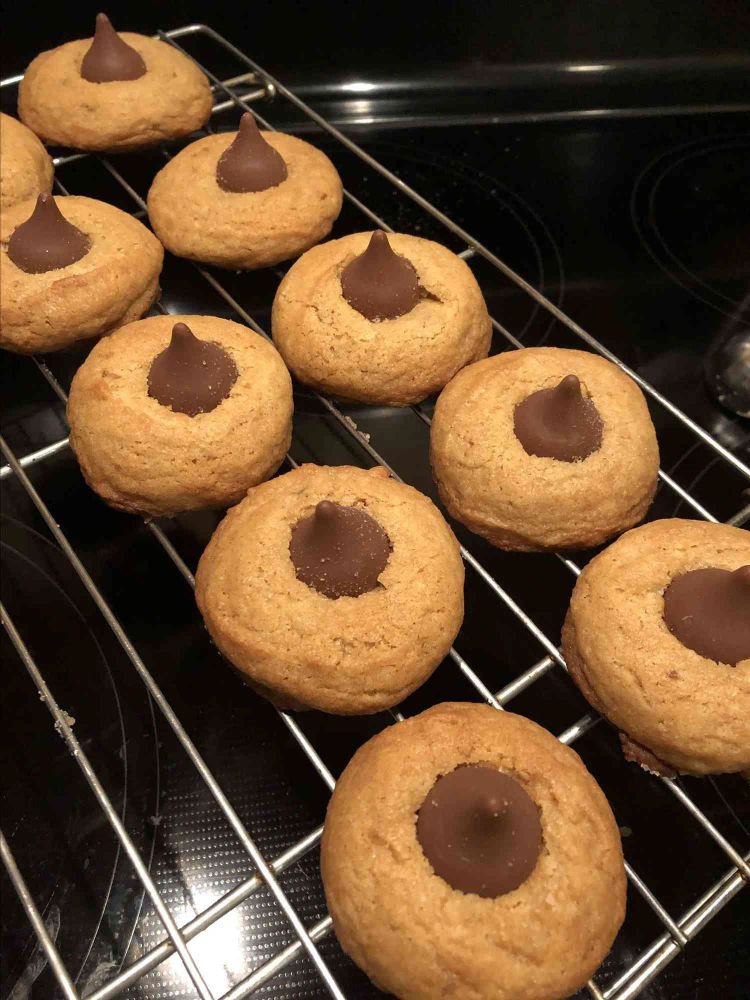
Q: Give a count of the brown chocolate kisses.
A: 9